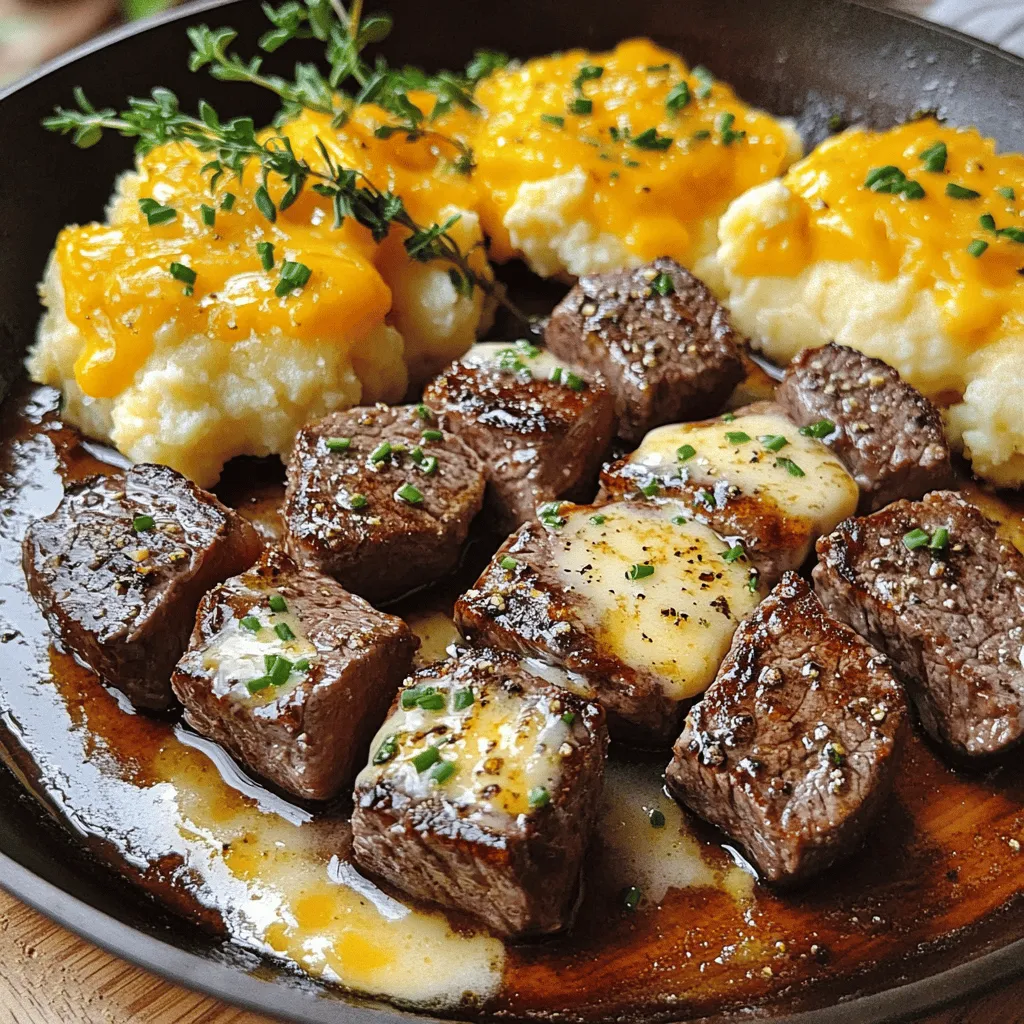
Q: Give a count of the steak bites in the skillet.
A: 11